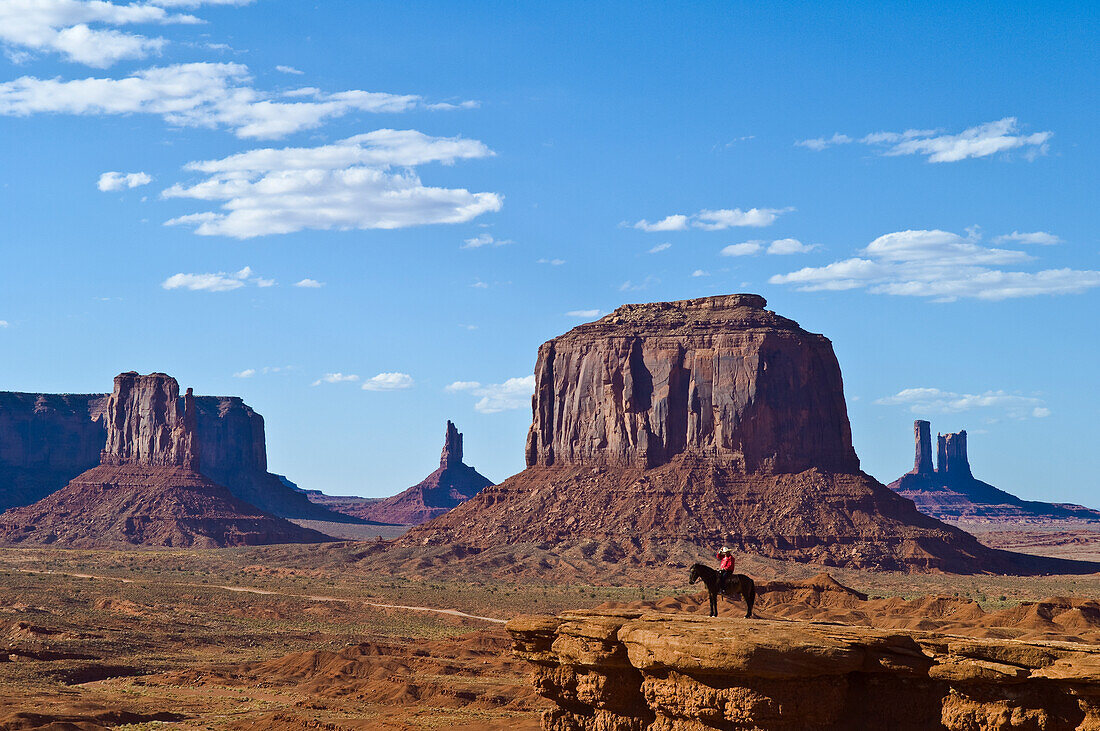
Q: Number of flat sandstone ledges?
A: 1